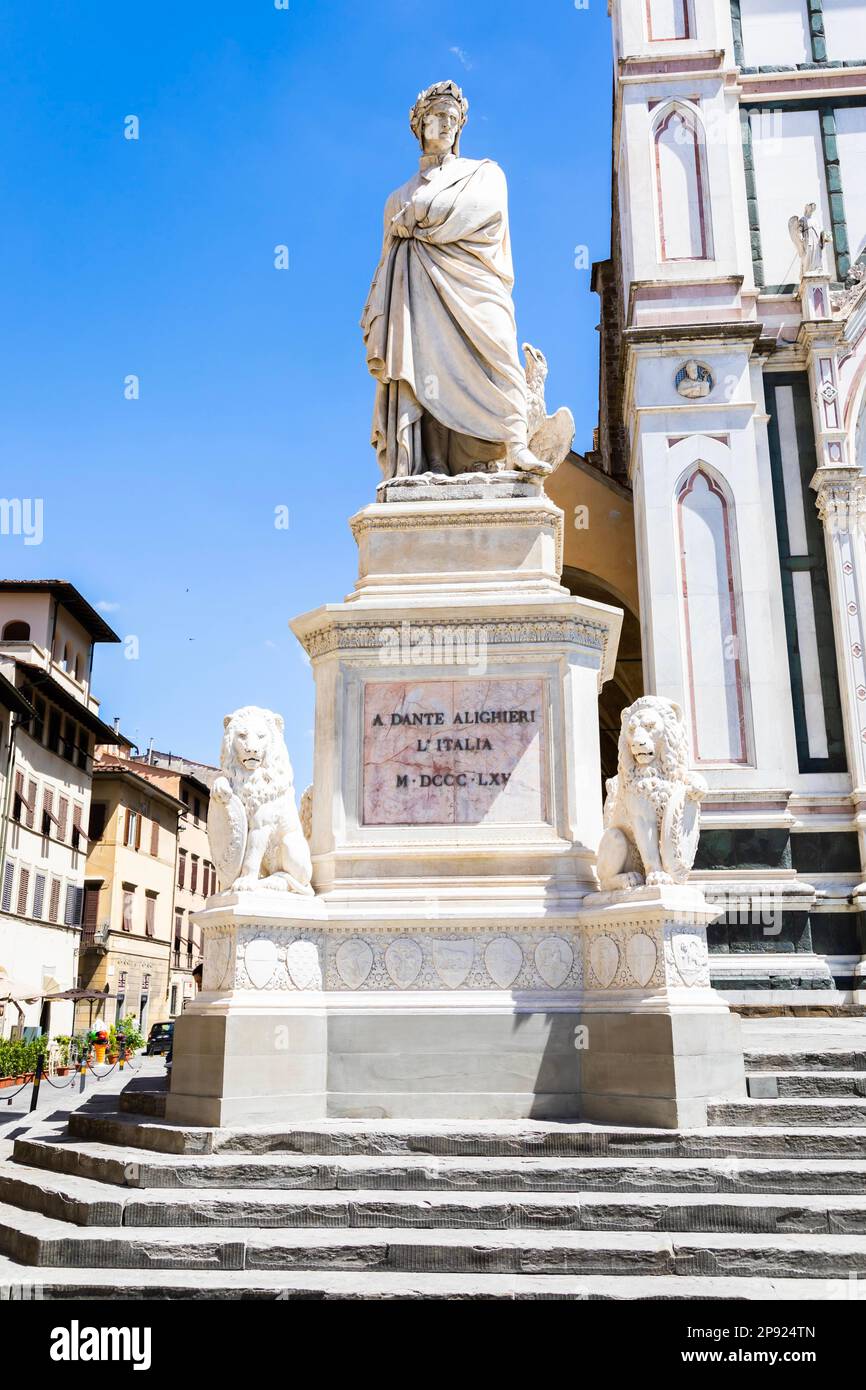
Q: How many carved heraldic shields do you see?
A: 13